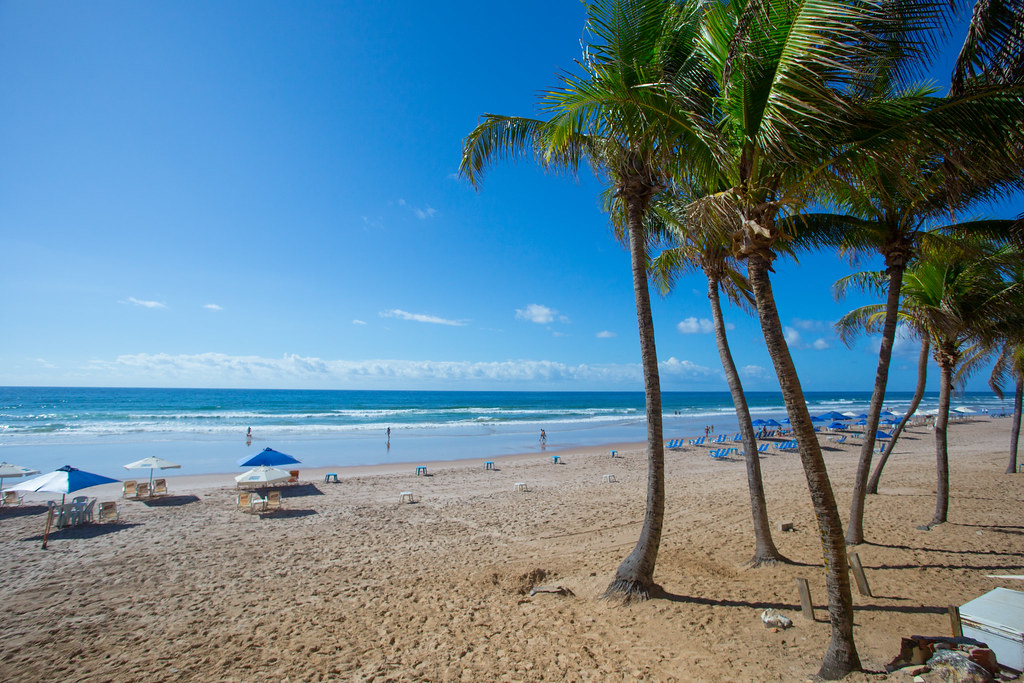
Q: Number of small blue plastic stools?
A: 5